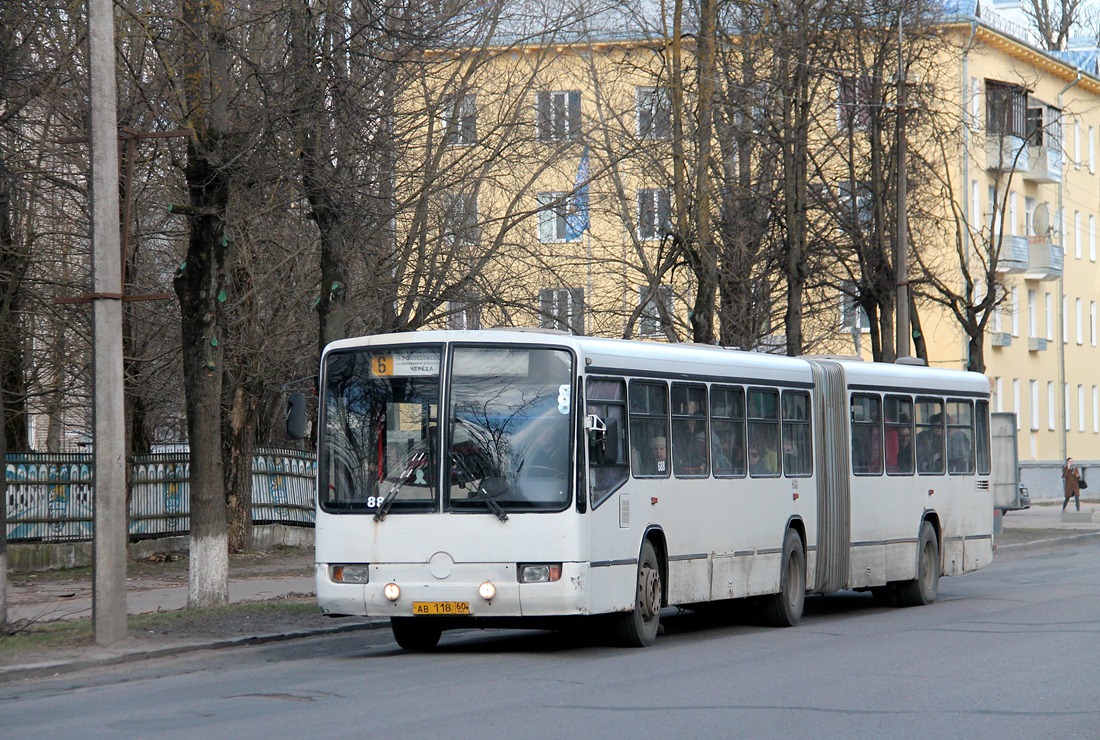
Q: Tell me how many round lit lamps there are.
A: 2